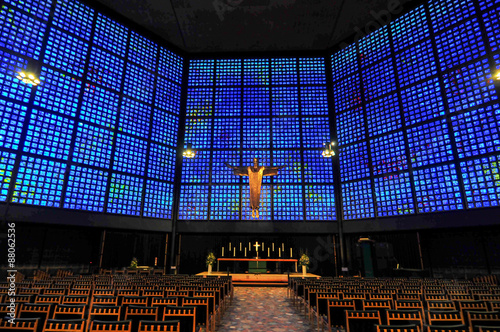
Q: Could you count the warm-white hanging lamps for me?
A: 4